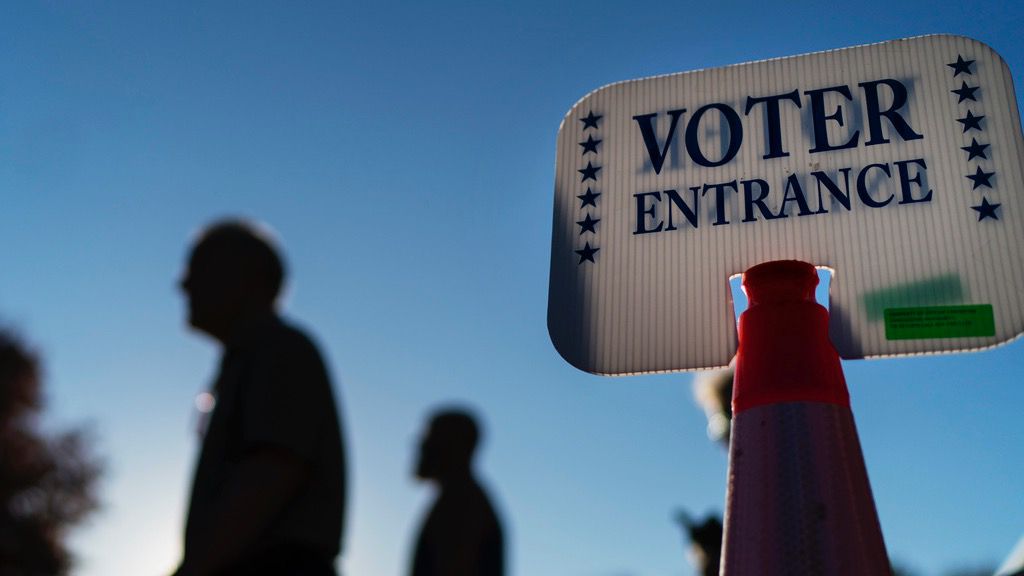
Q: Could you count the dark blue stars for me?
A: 12